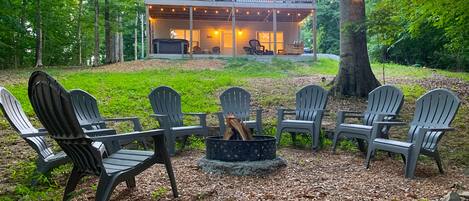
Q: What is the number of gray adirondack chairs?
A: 8